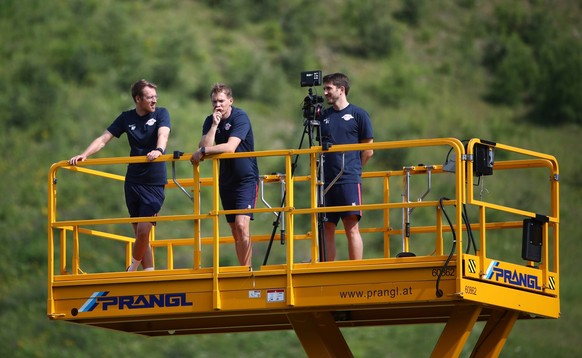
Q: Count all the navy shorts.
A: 3